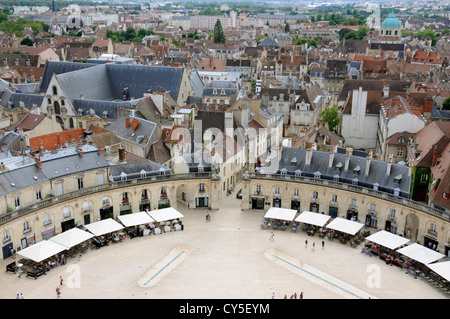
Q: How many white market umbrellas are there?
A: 11